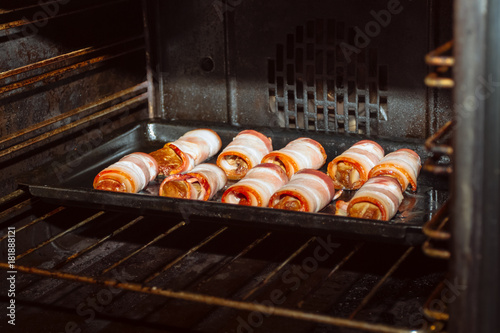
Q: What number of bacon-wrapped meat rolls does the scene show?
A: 10